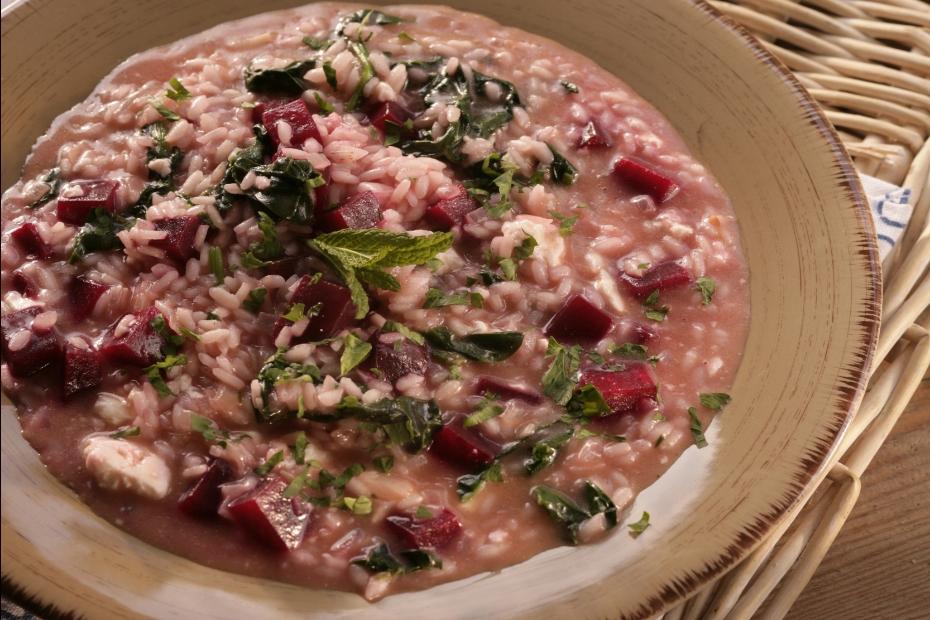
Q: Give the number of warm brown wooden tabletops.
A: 1